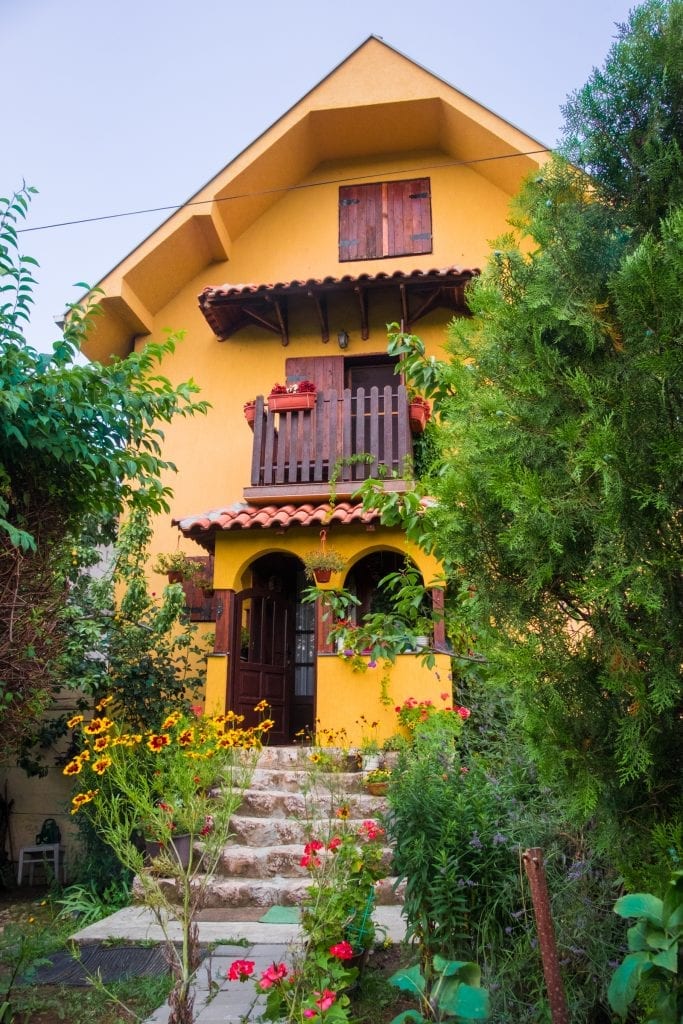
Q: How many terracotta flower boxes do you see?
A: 3